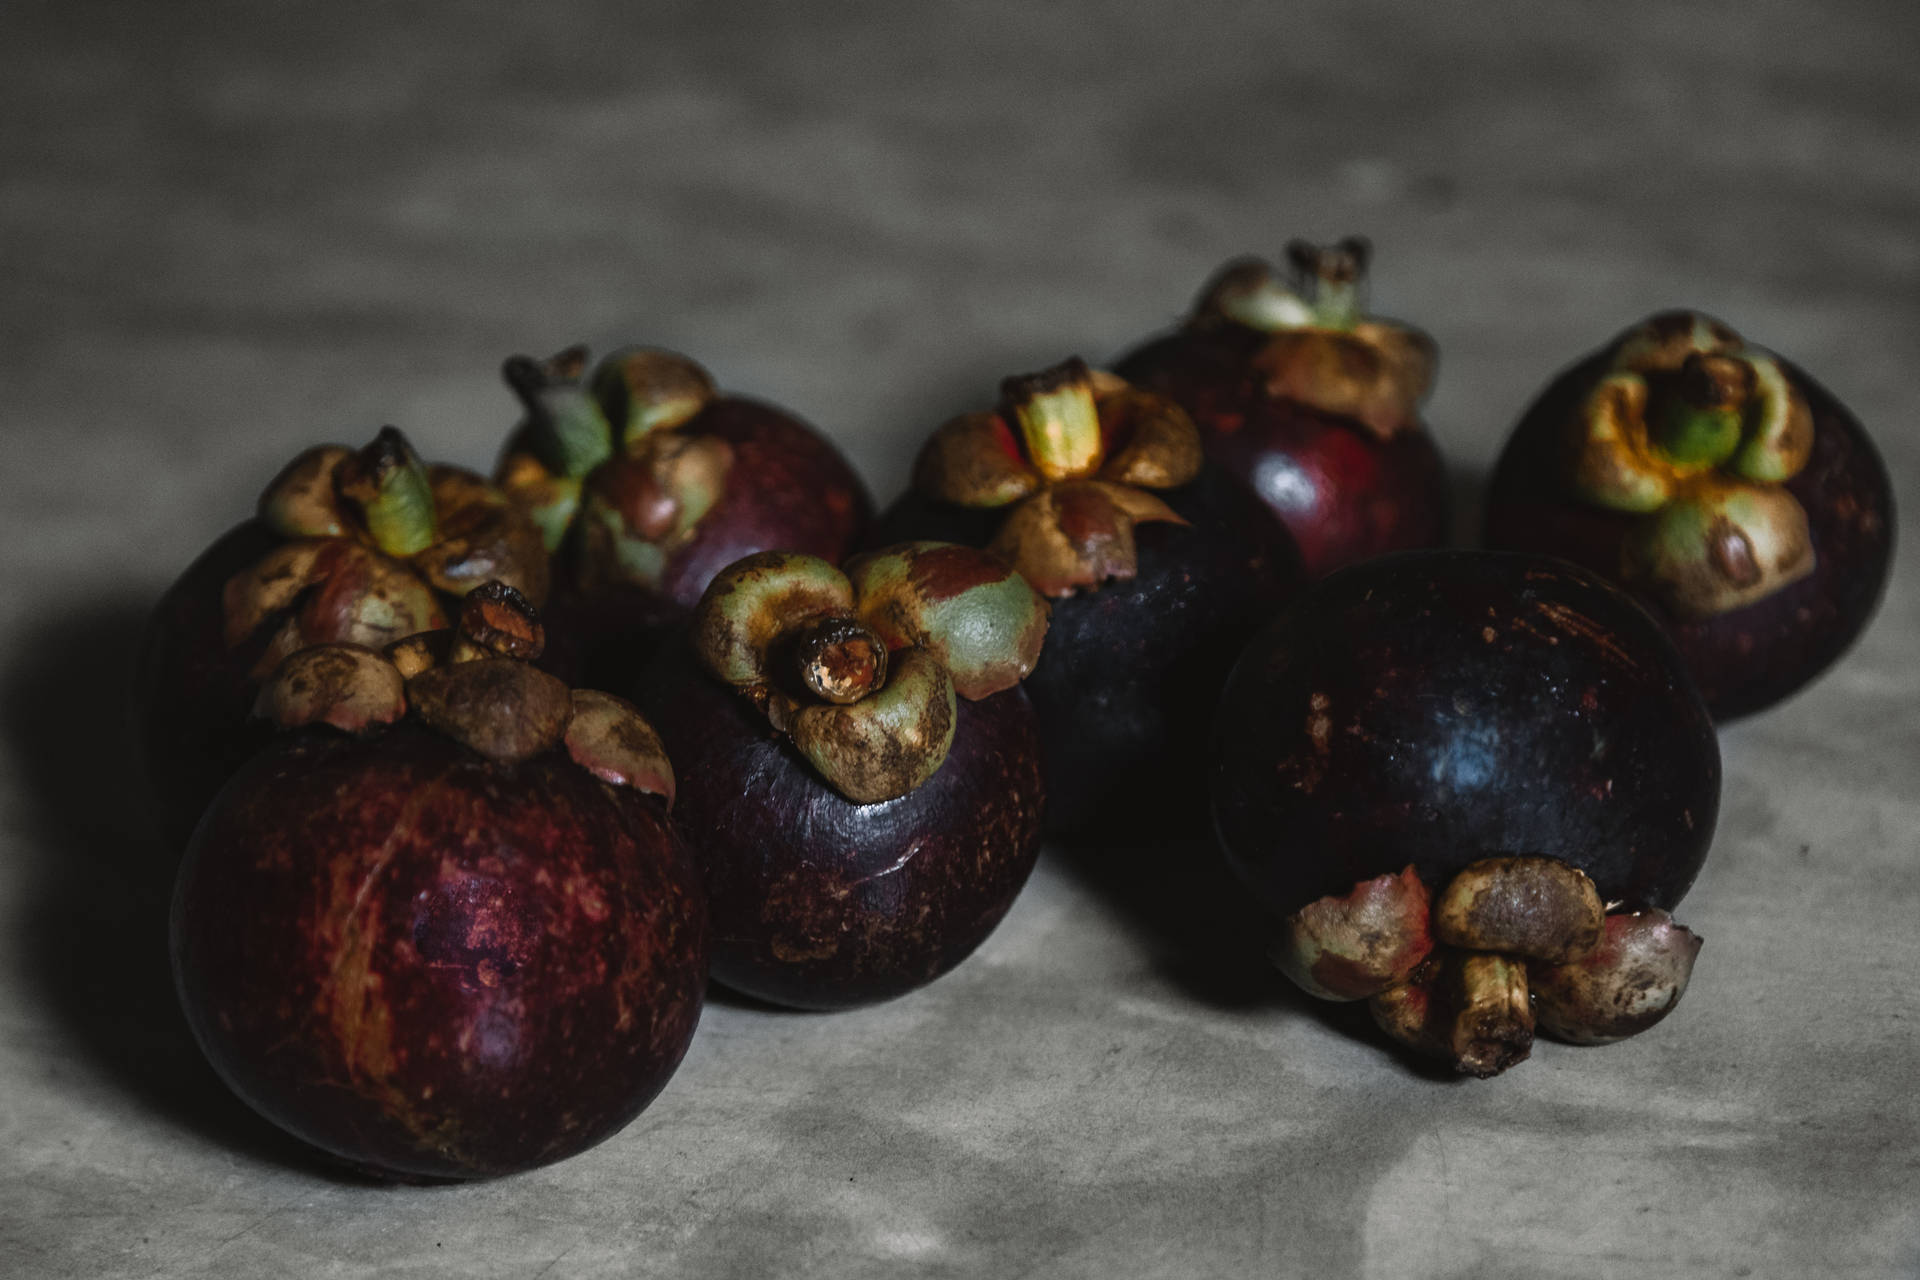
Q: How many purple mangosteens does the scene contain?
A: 8